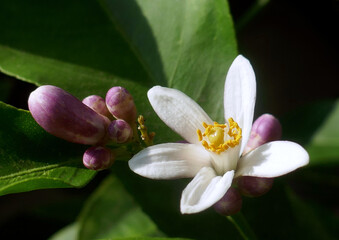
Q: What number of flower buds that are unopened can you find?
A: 8